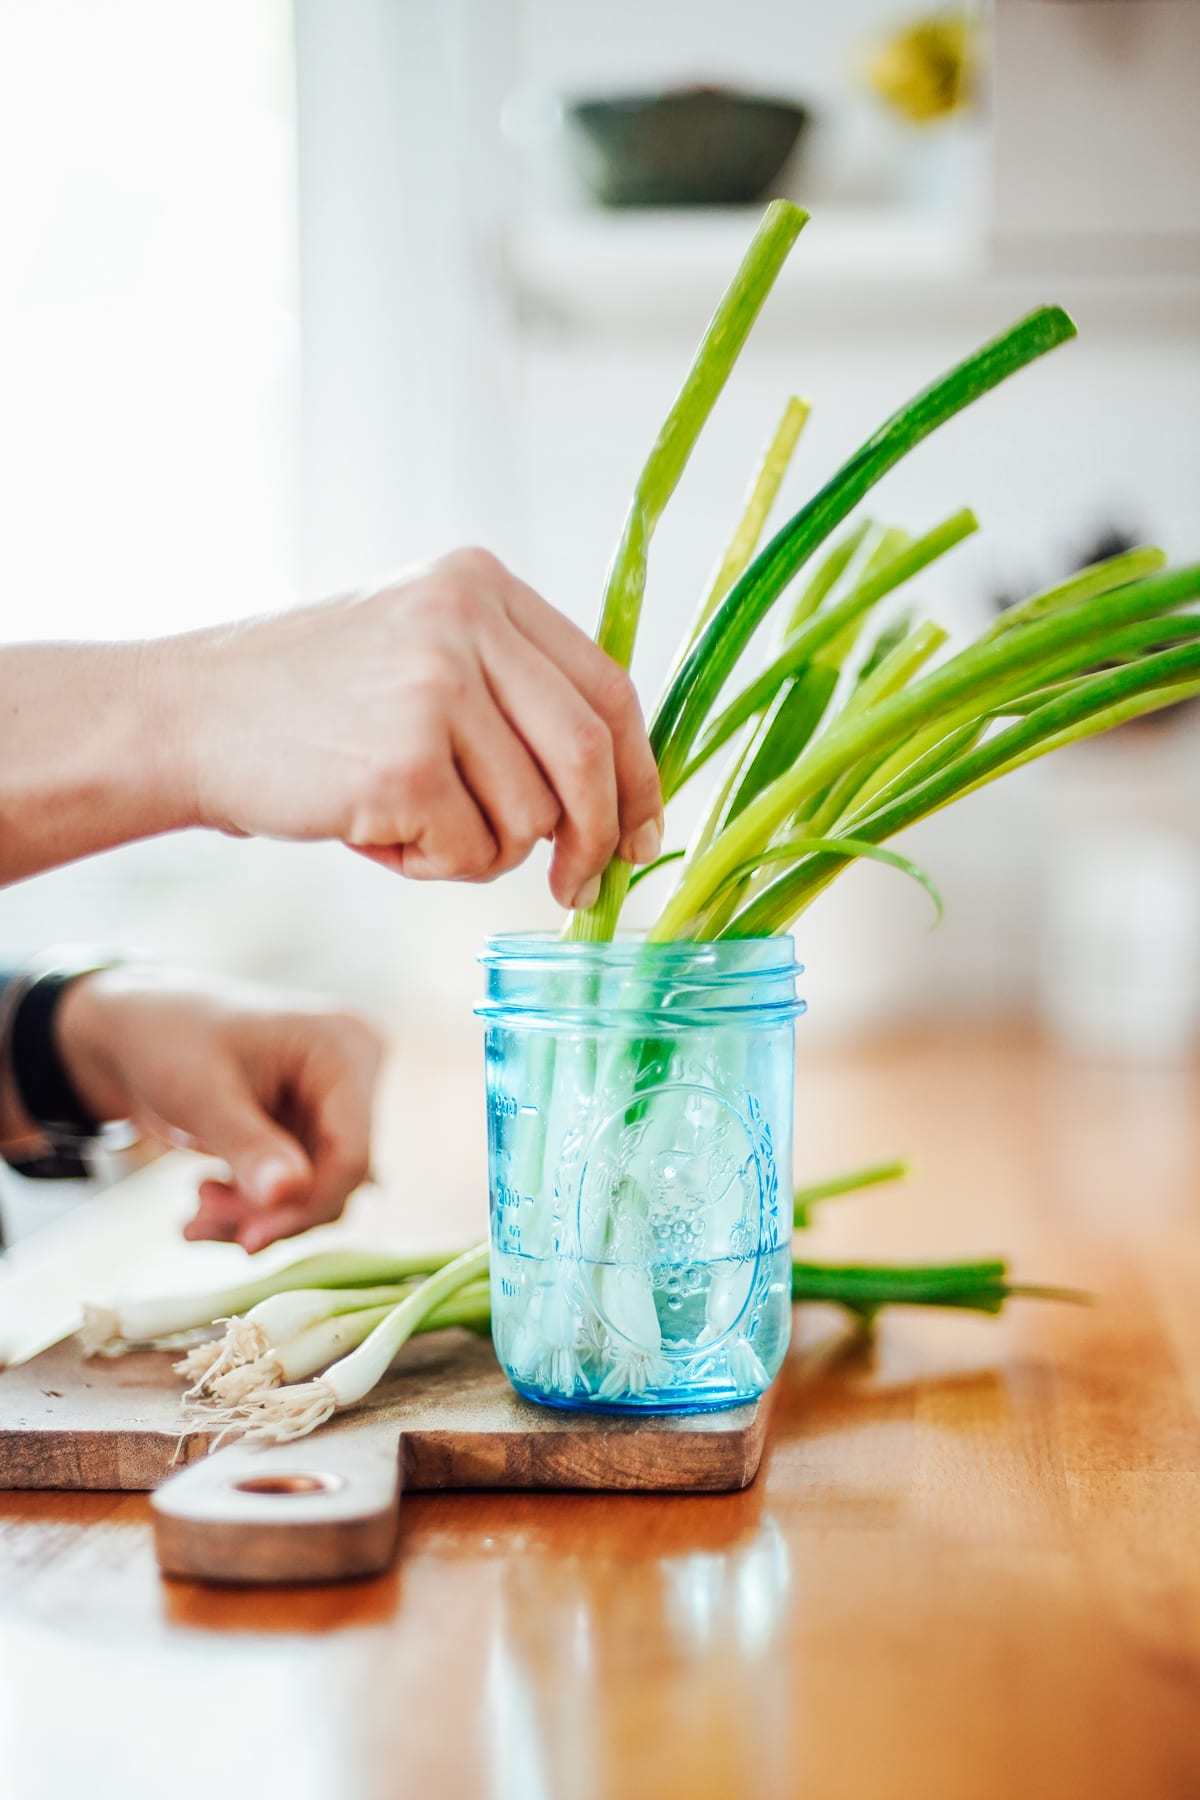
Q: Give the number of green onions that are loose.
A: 4